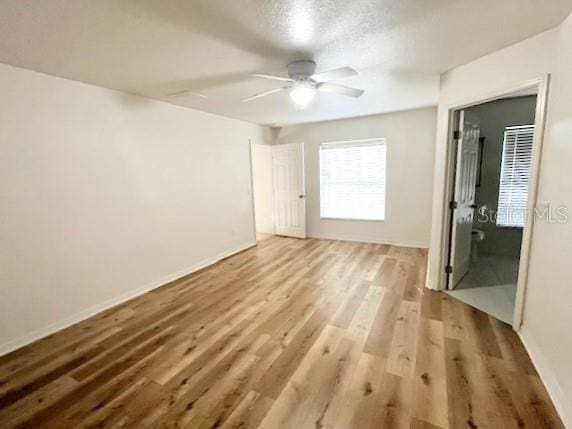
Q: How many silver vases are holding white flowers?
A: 0